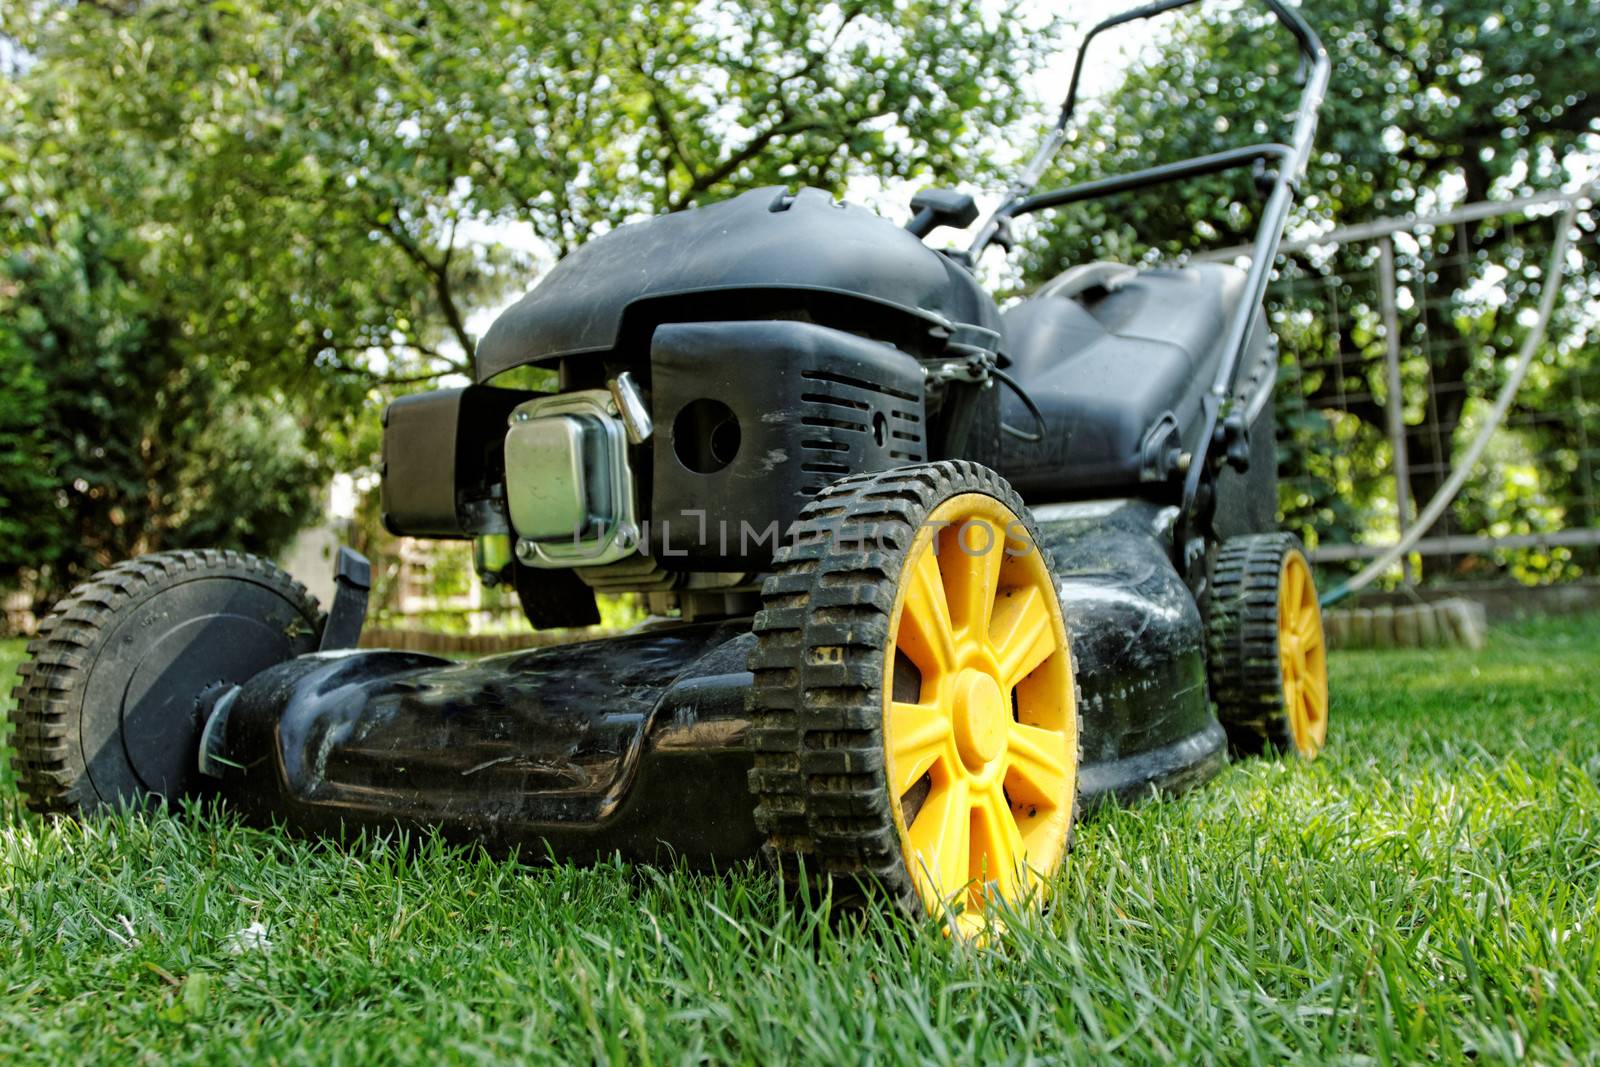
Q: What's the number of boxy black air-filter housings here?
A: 1